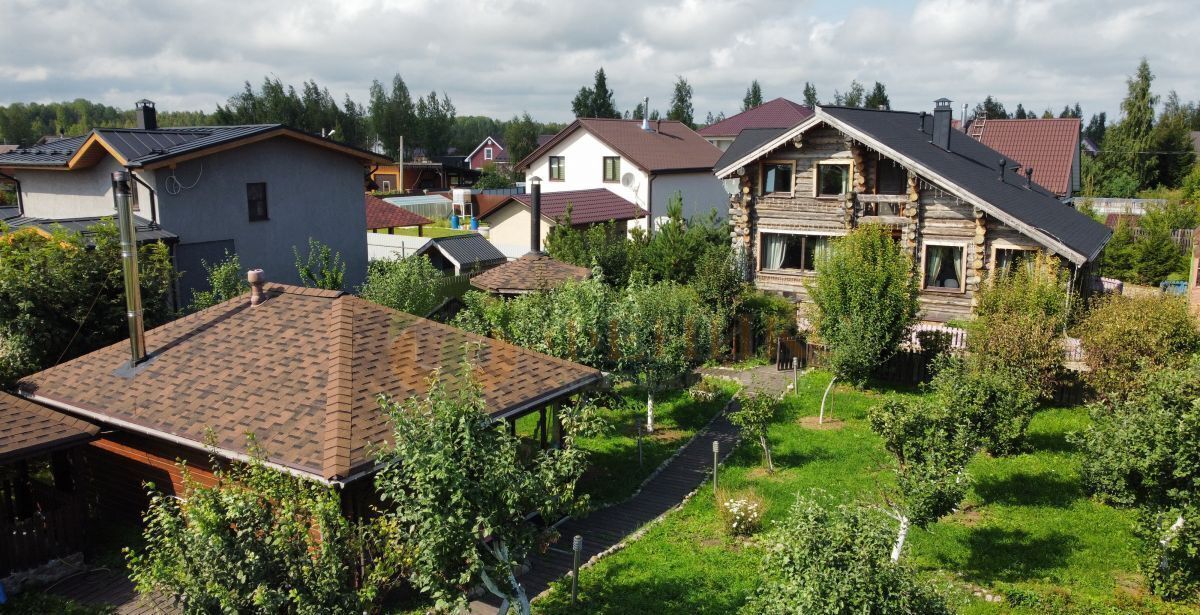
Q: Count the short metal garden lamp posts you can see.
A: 4